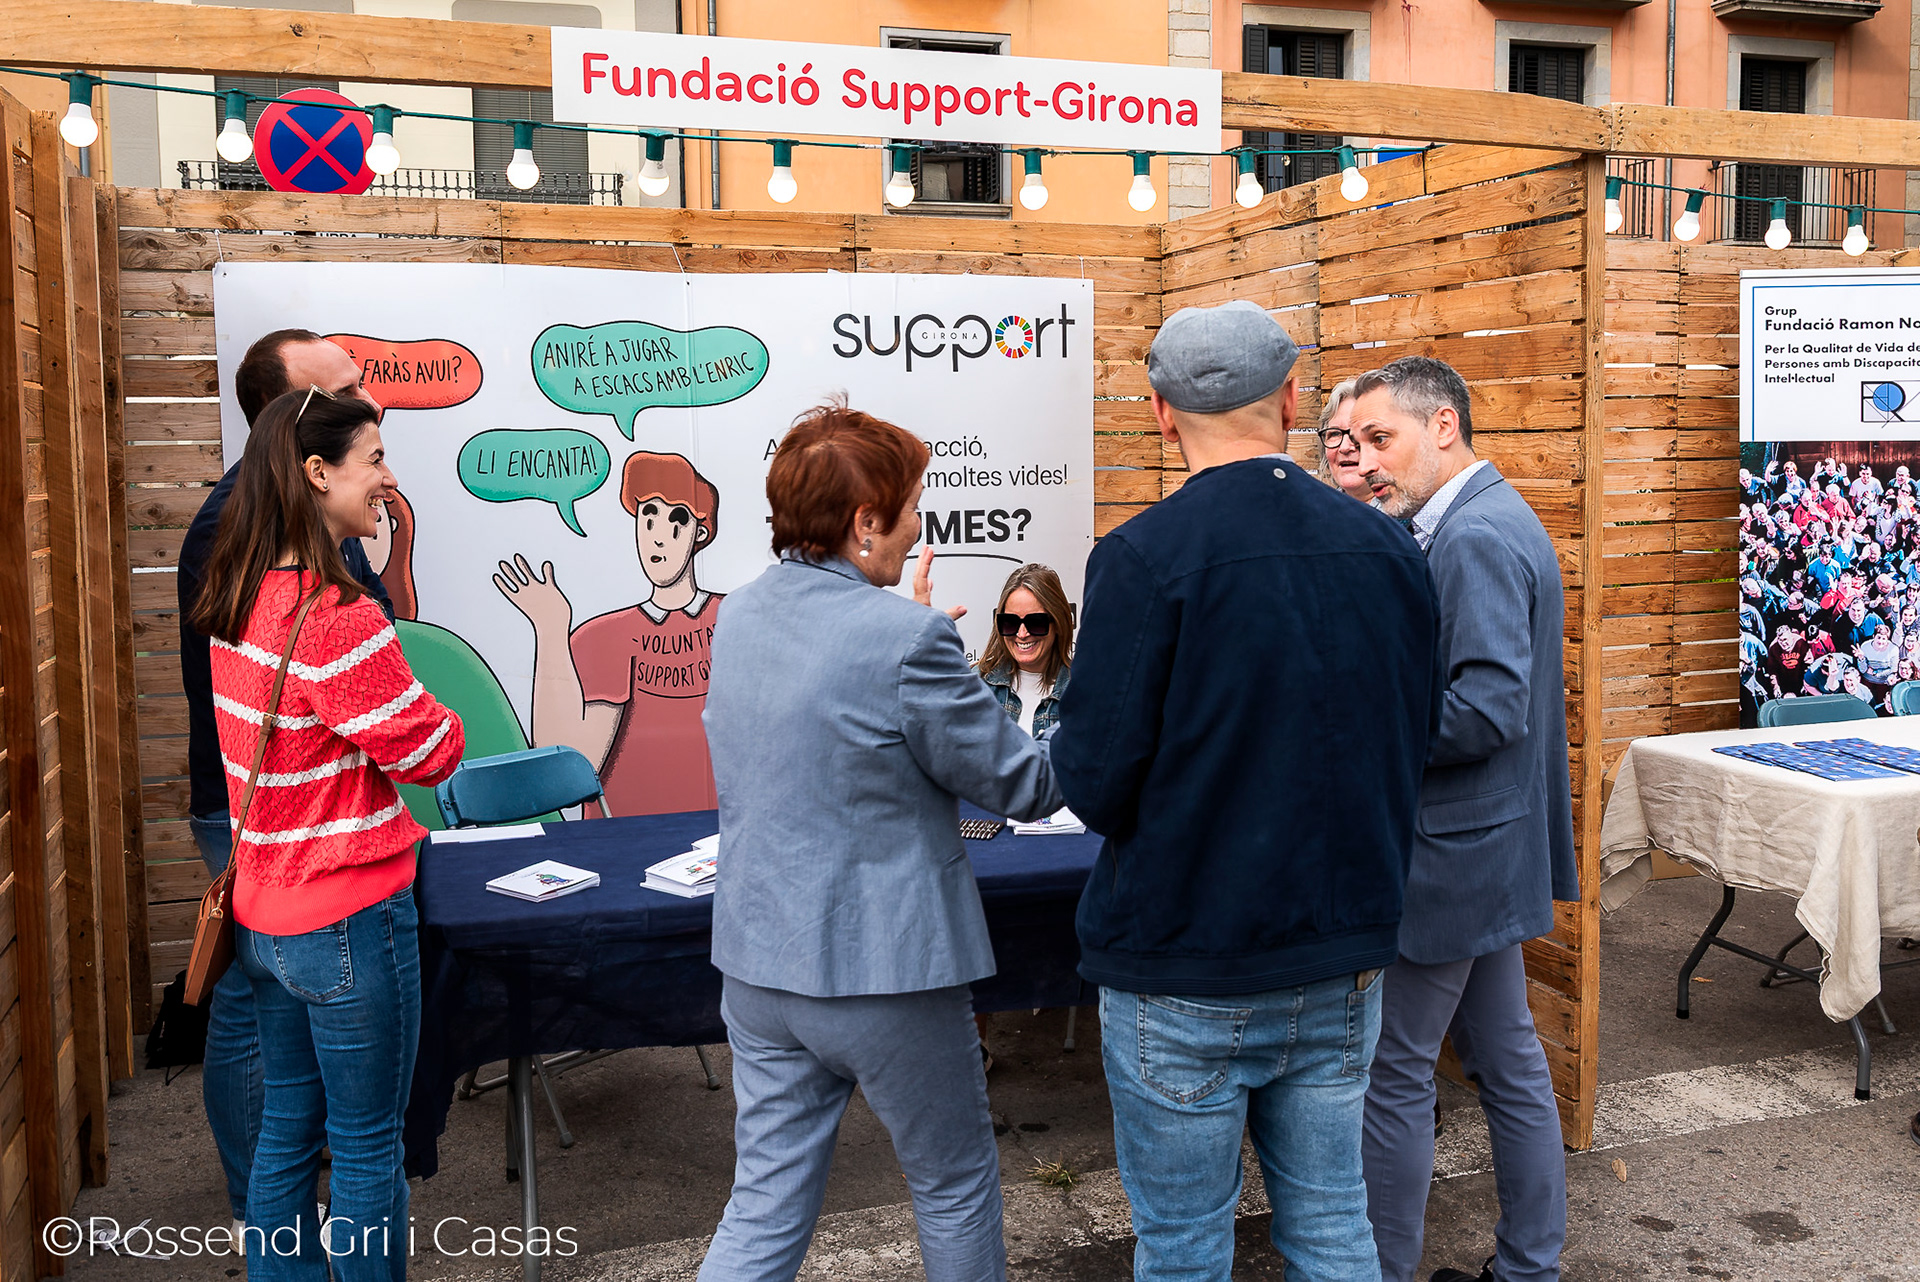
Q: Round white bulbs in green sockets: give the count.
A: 15